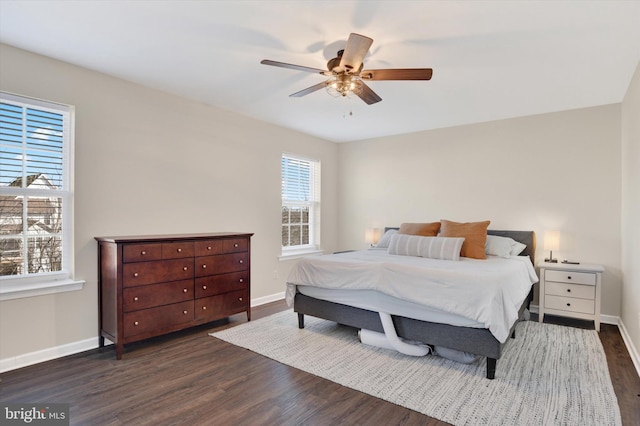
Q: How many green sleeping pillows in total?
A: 0